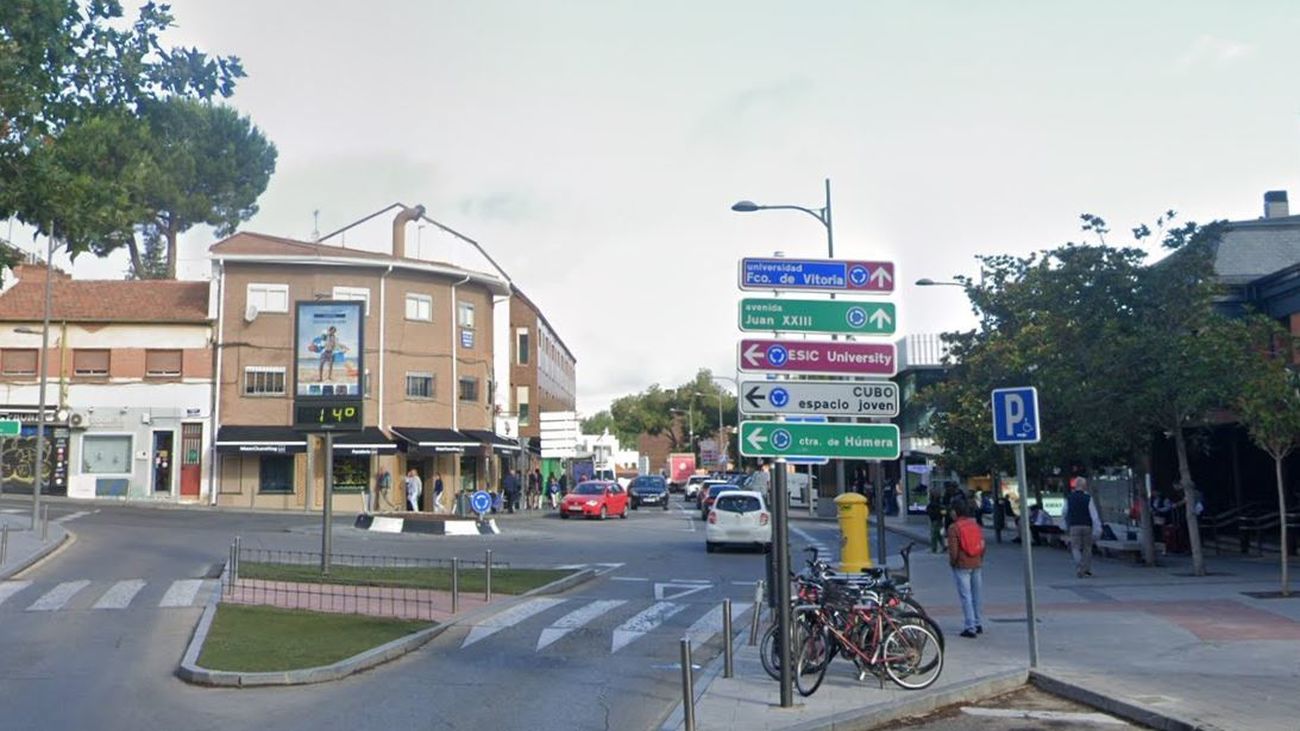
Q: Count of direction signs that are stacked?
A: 5